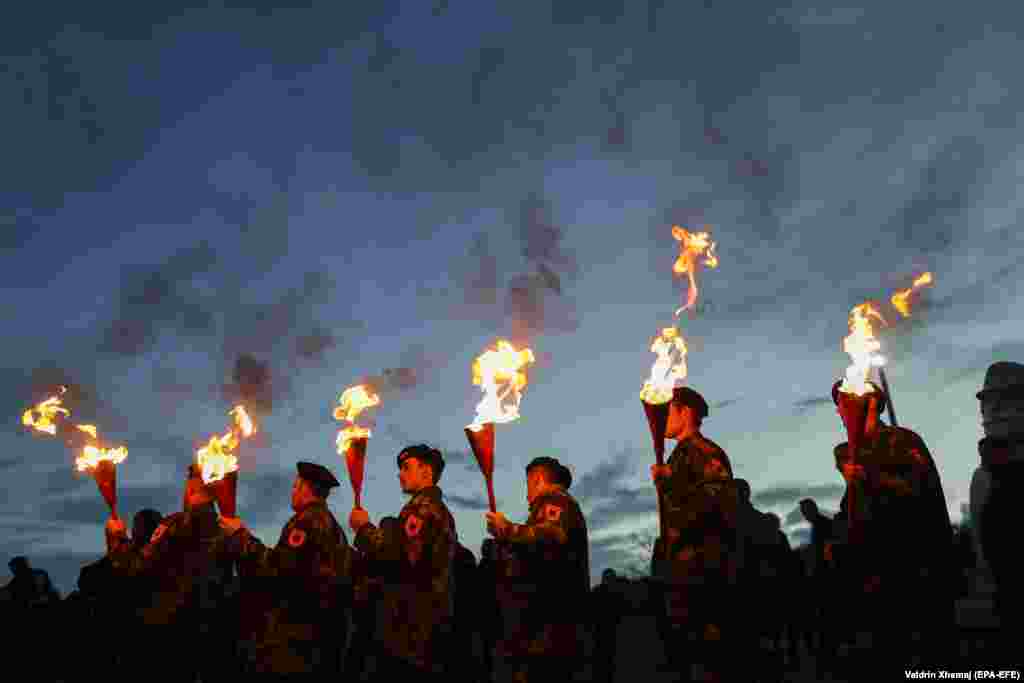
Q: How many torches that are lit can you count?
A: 6